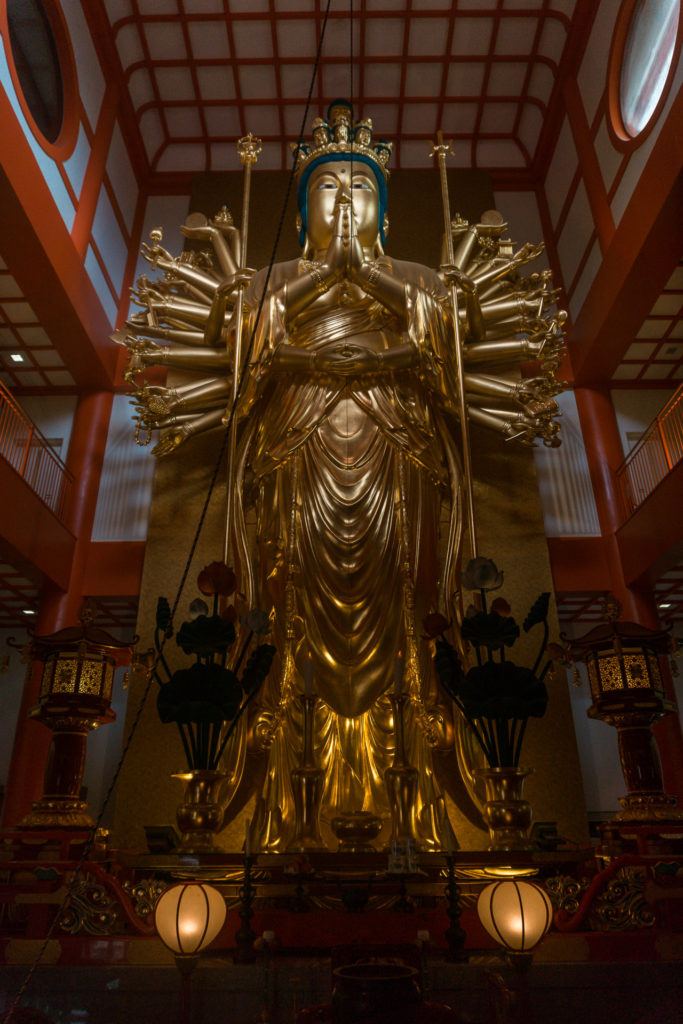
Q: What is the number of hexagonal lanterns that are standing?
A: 2